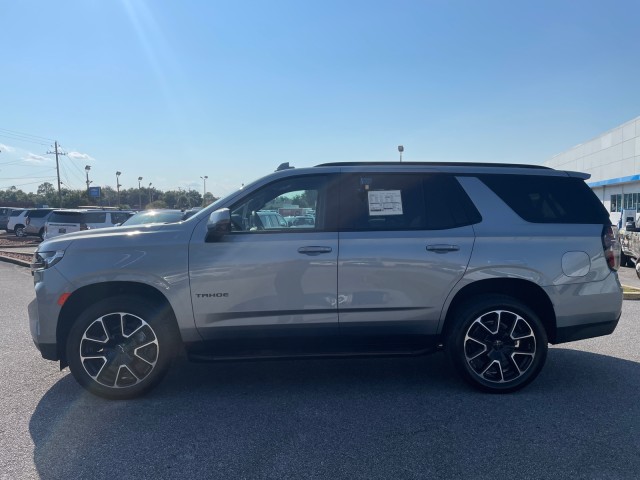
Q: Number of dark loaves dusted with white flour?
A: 0